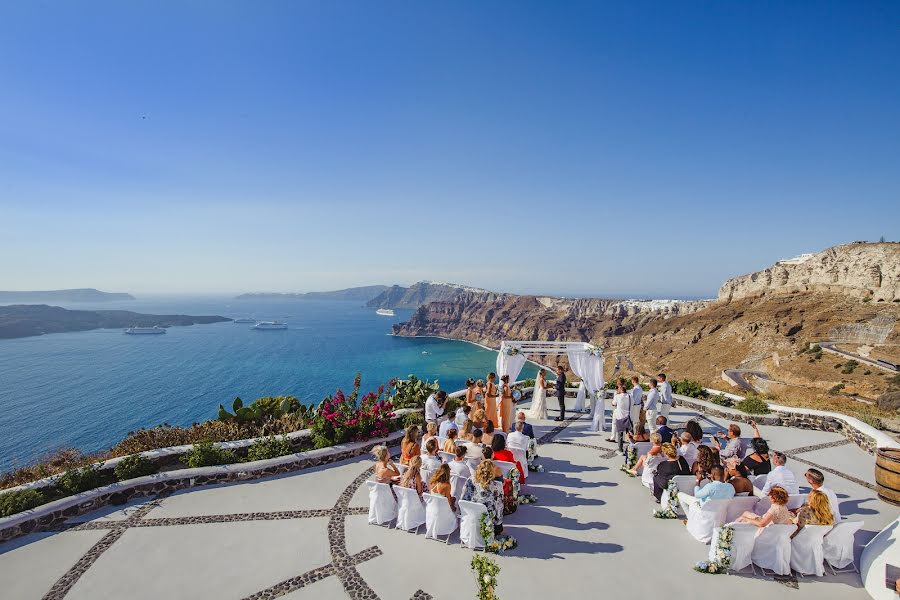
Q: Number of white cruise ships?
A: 4